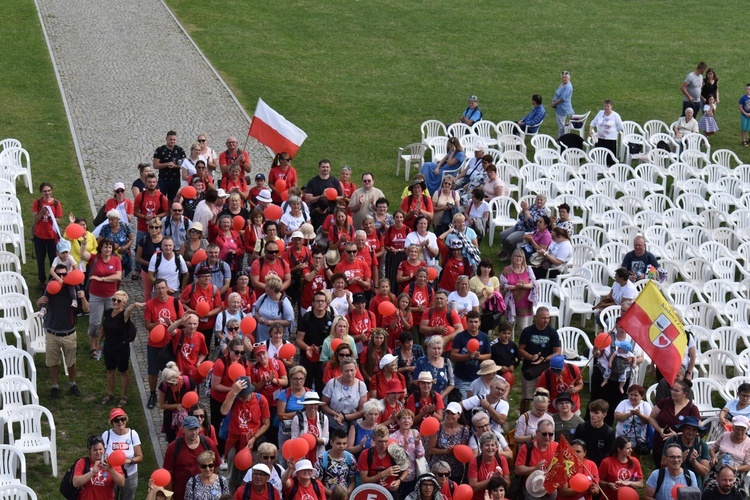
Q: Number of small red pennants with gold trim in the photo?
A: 1